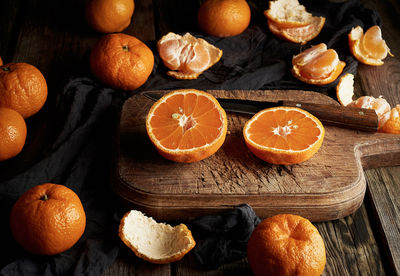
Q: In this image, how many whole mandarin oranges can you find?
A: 7